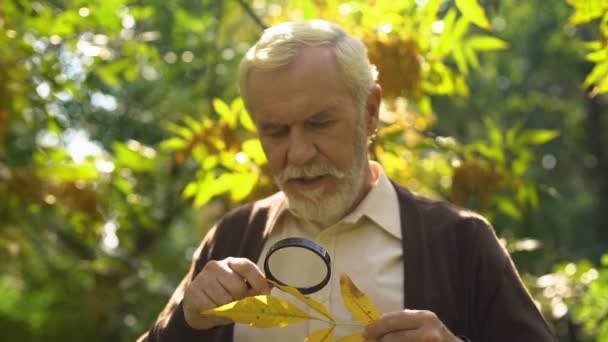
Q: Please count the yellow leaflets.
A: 5